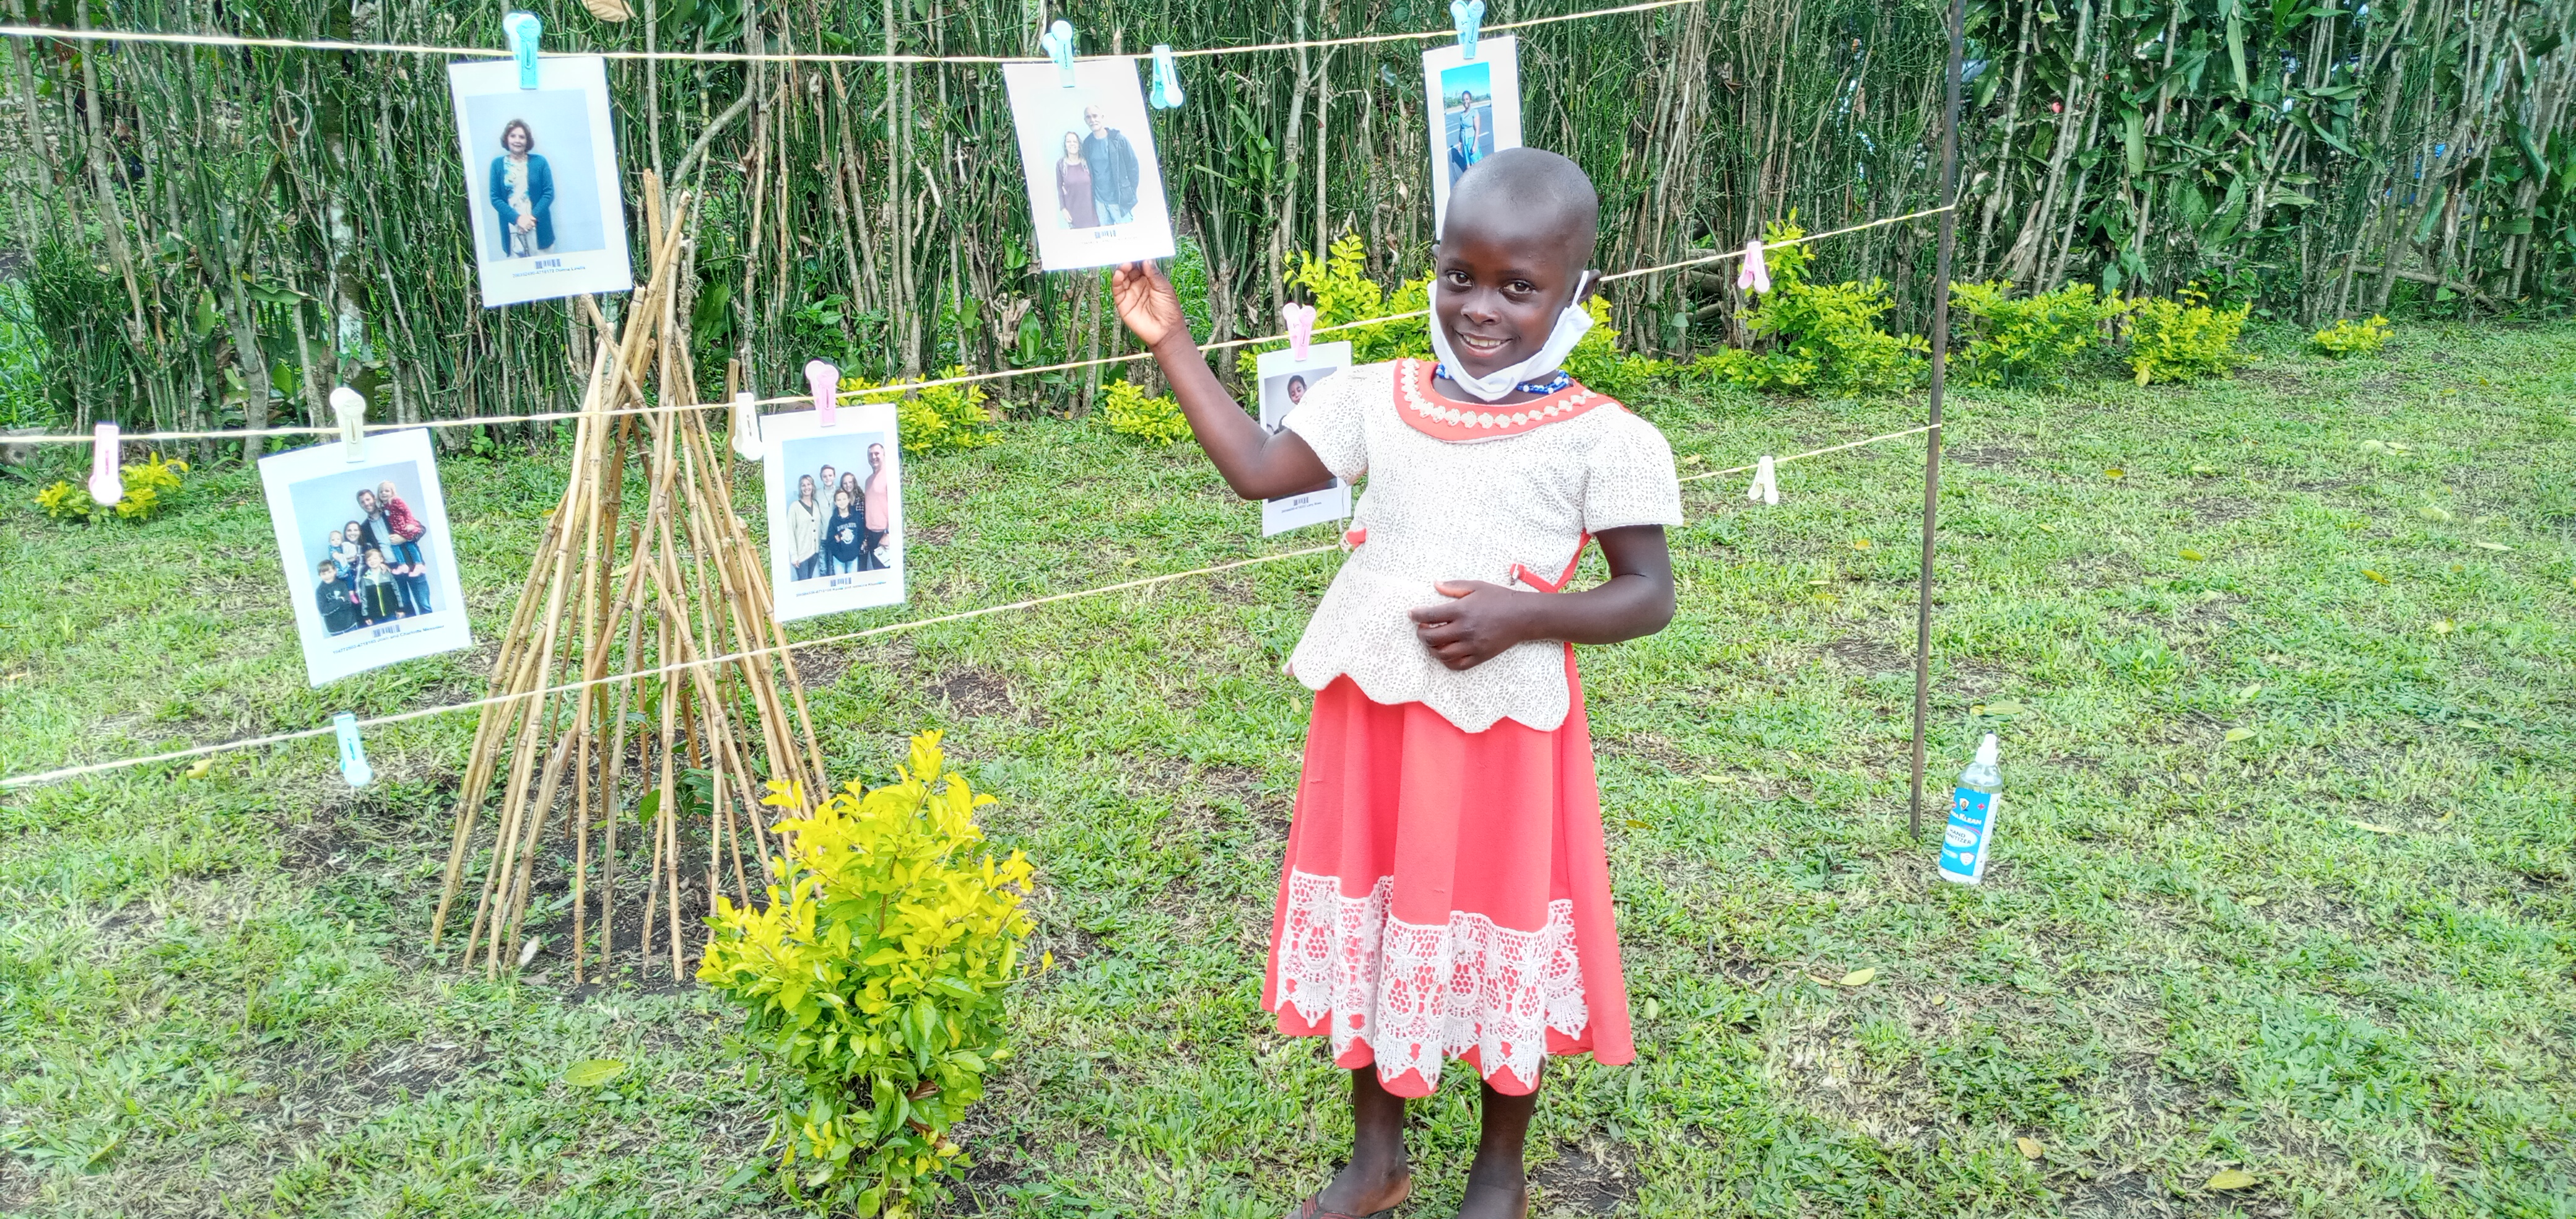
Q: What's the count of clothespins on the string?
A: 12